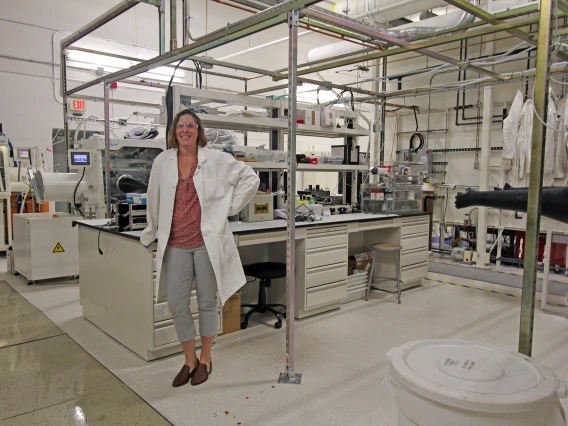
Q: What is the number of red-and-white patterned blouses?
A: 1